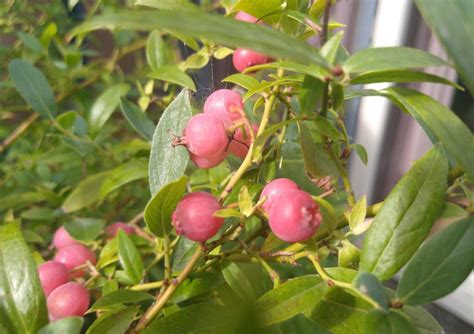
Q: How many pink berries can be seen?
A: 14